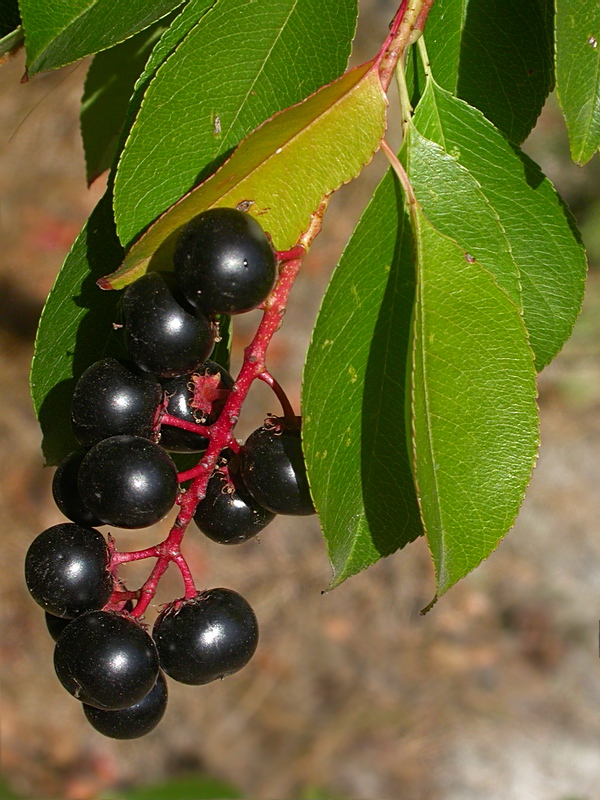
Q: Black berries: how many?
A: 13